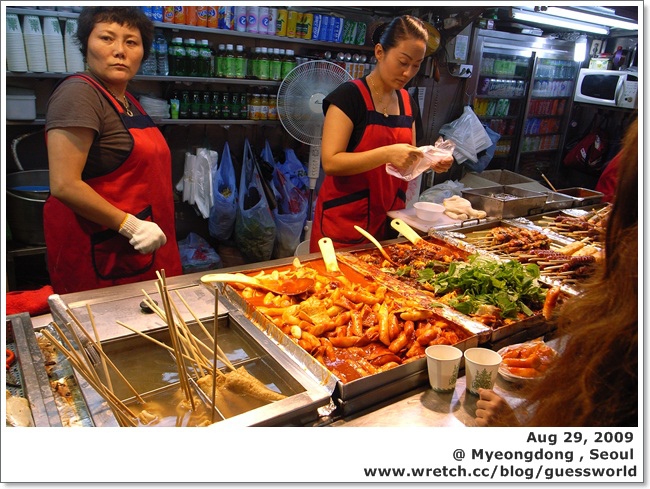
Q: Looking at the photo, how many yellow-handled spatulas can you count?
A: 4